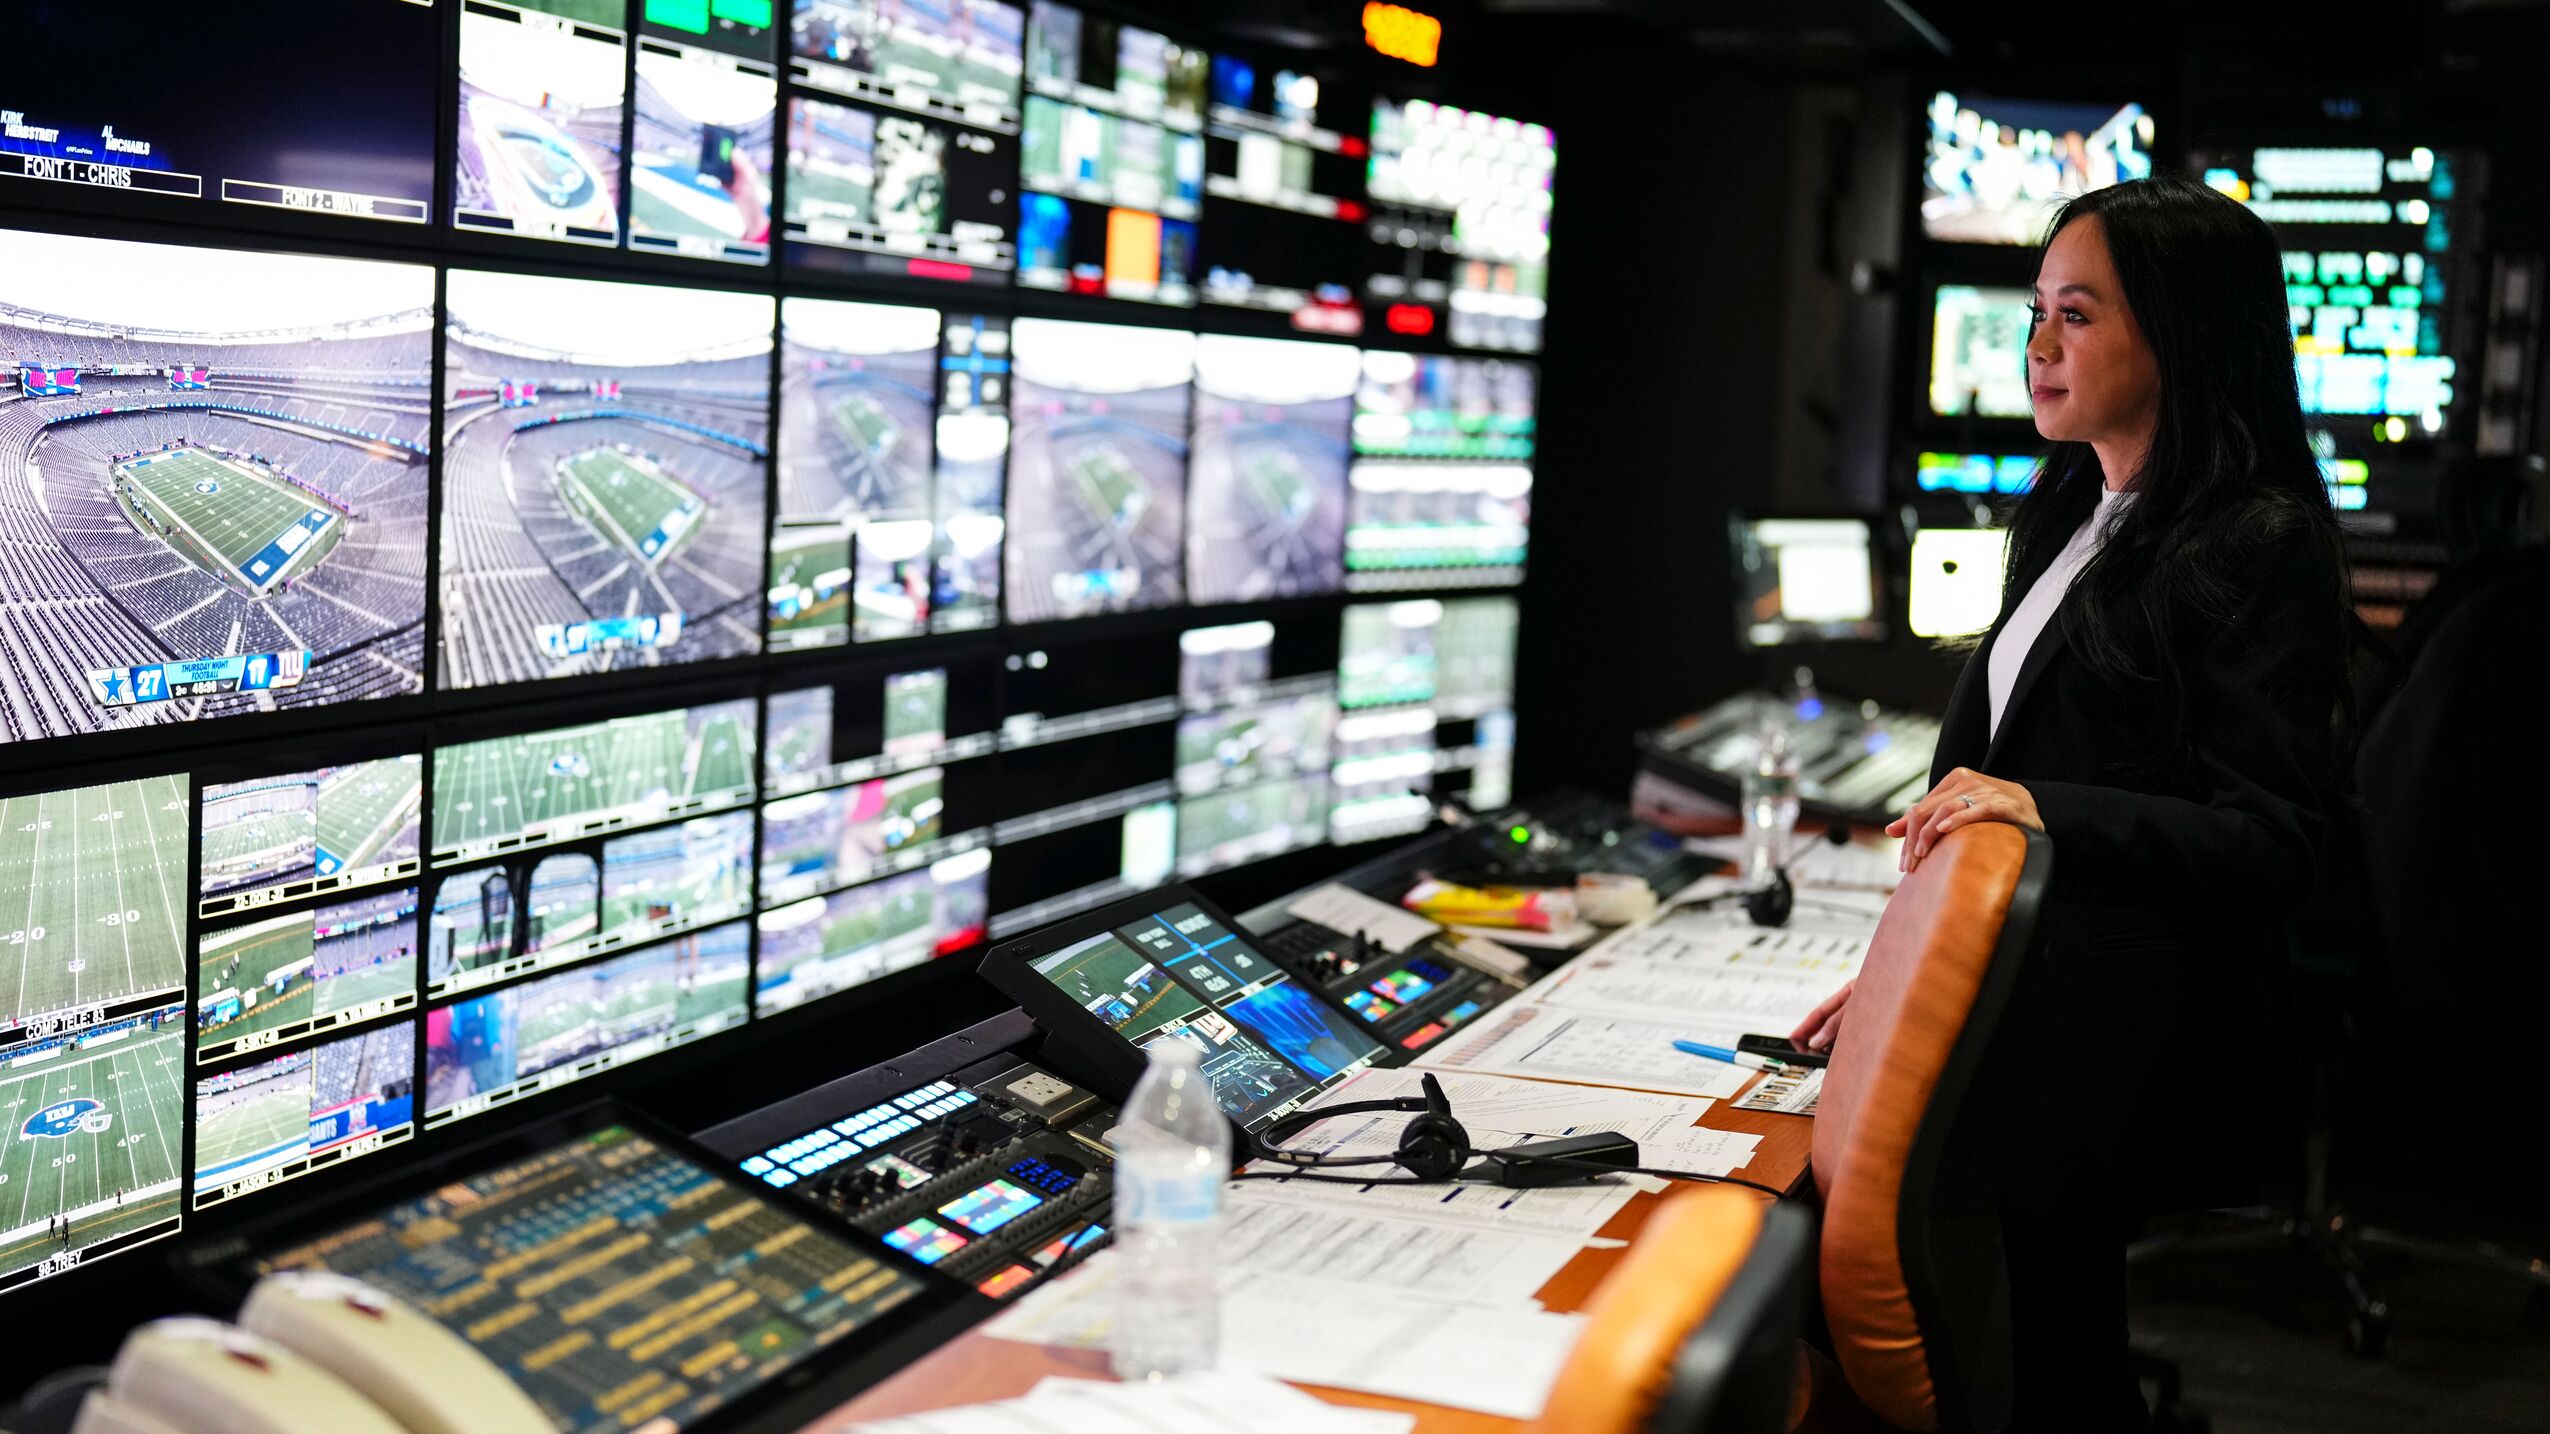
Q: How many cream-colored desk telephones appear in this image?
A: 2